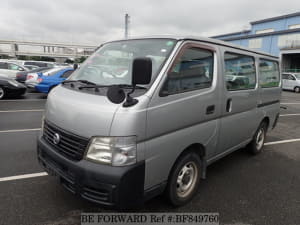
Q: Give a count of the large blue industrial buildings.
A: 1